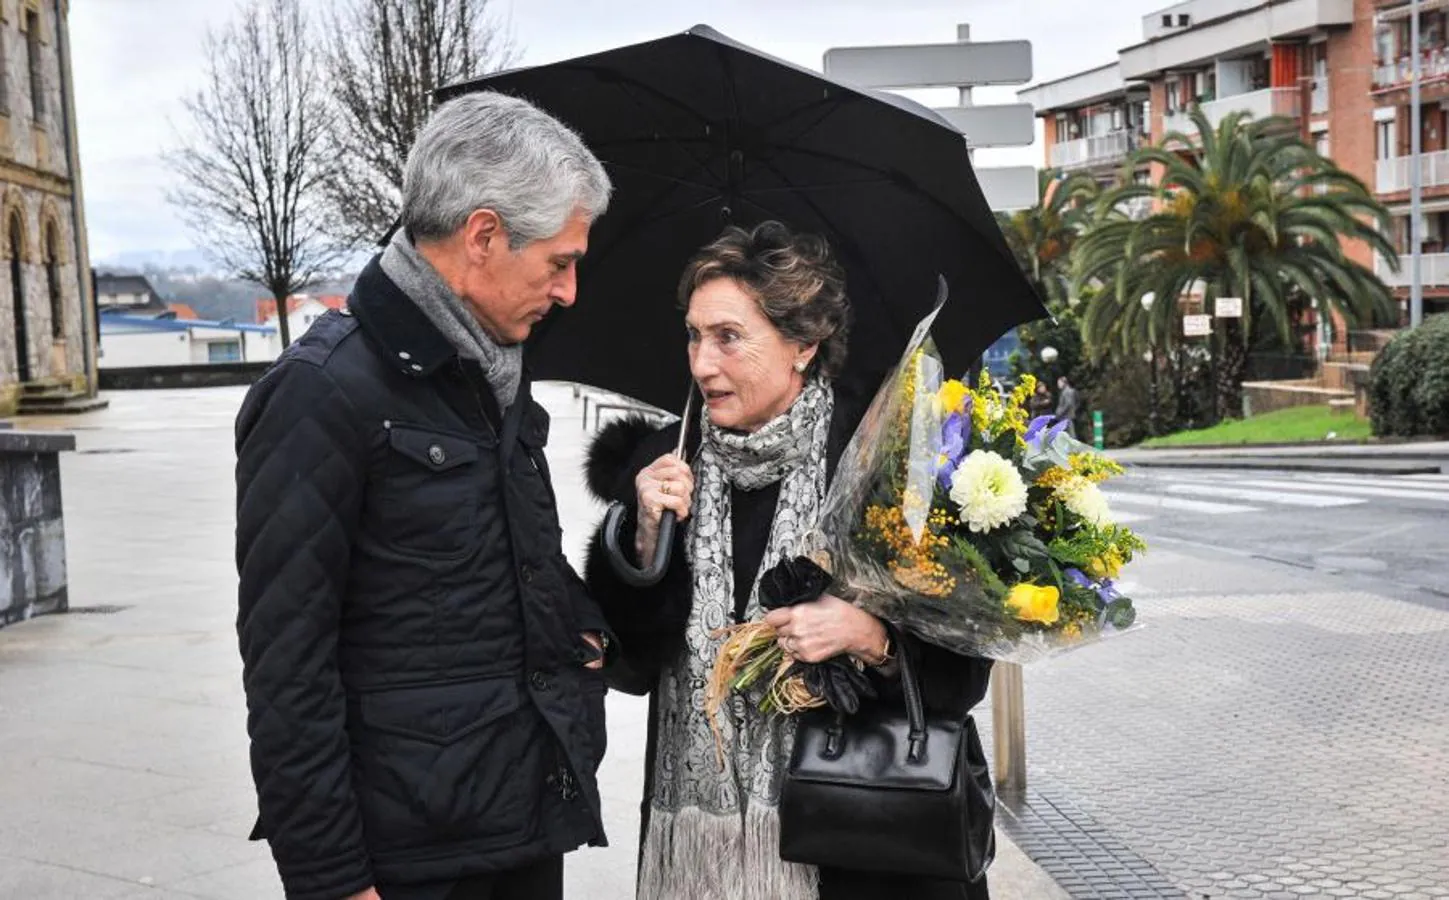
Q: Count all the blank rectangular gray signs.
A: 3